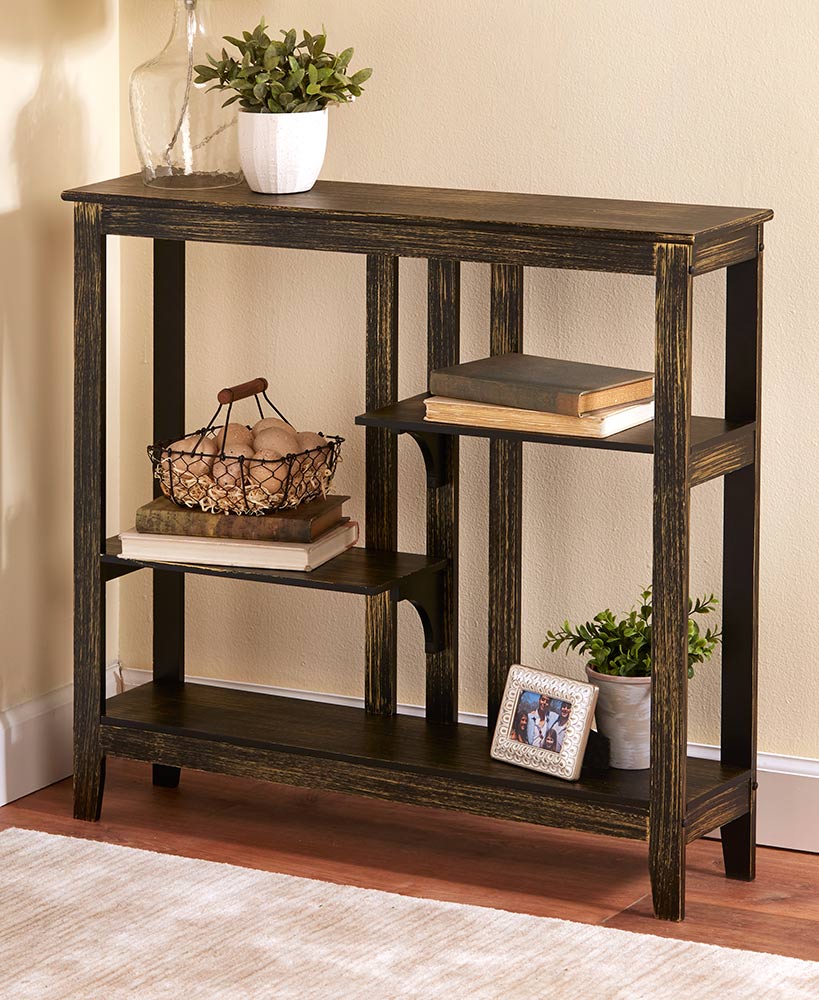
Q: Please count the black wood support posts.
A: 7